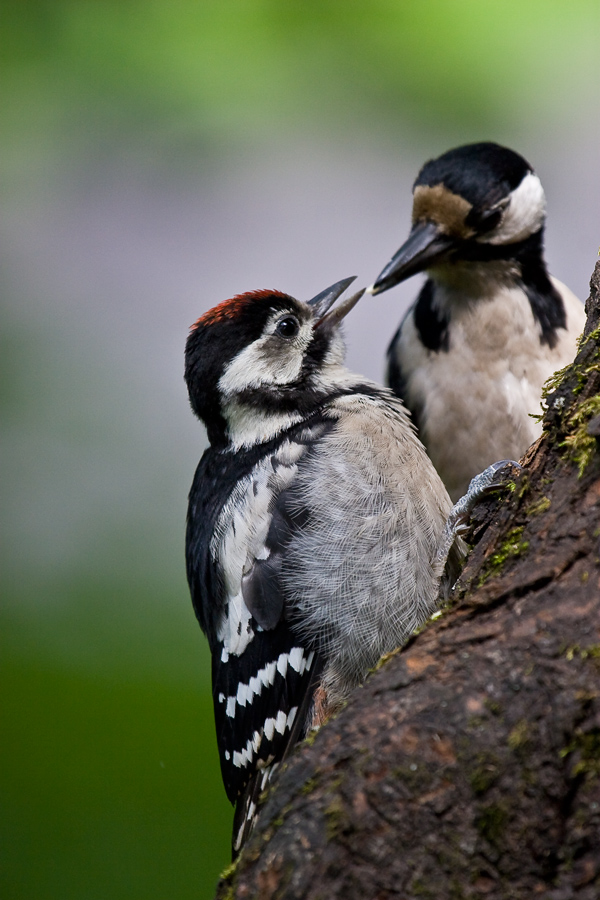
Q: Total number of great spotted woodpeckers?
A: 2